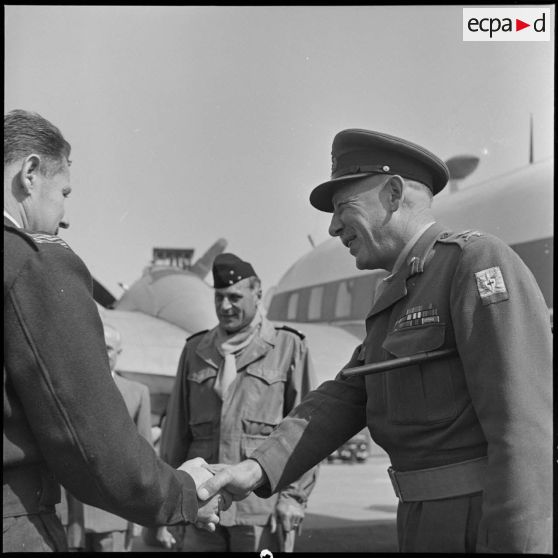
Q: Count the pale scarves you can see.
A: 1